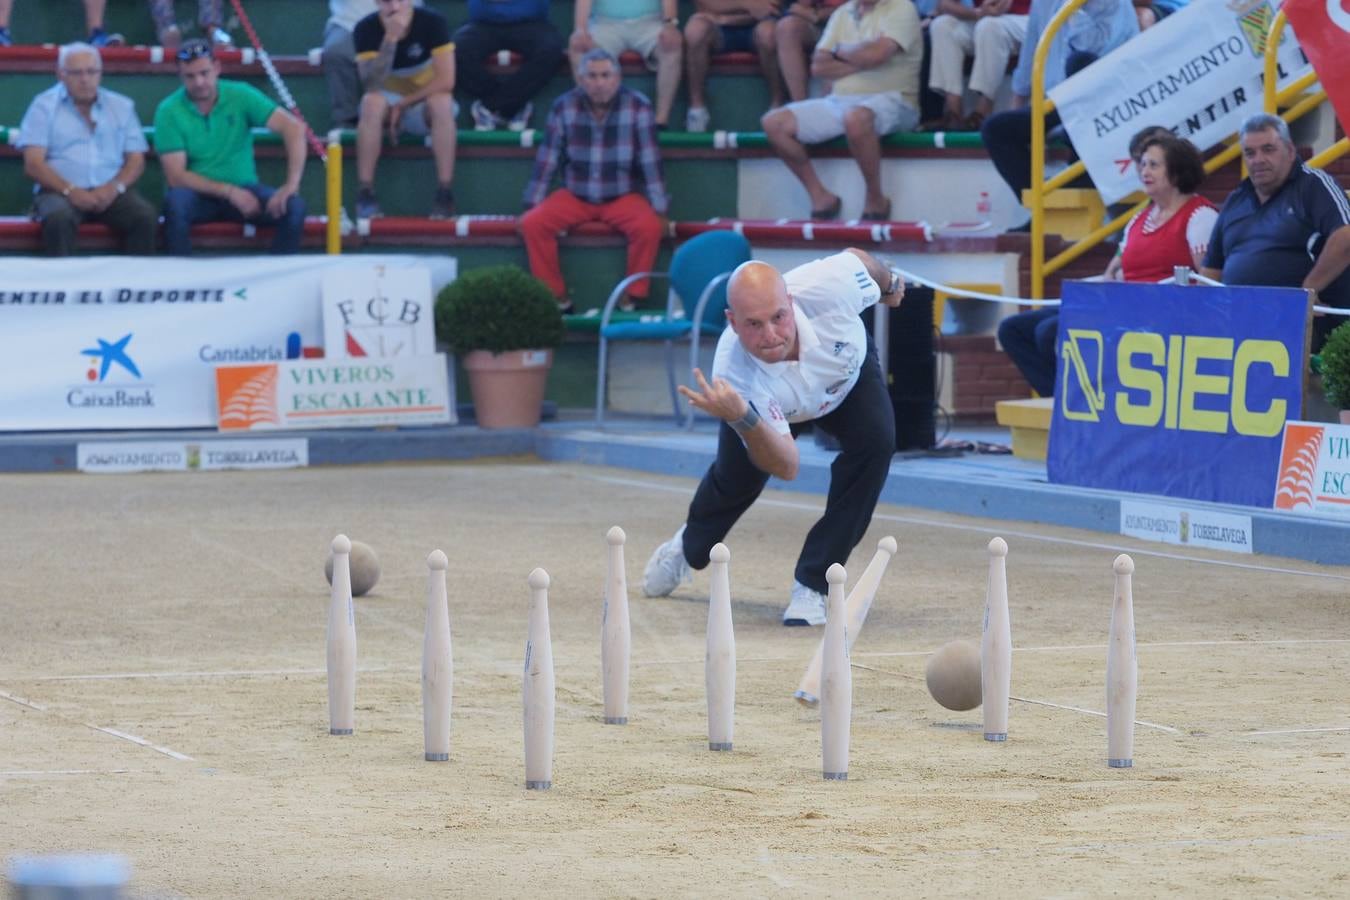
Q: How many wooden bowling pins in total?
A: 9